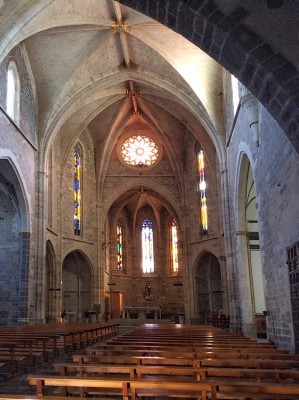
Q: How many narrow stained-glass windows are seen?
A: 5